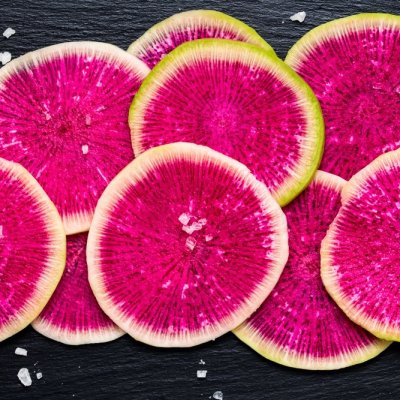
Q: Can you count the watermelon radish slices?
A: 9